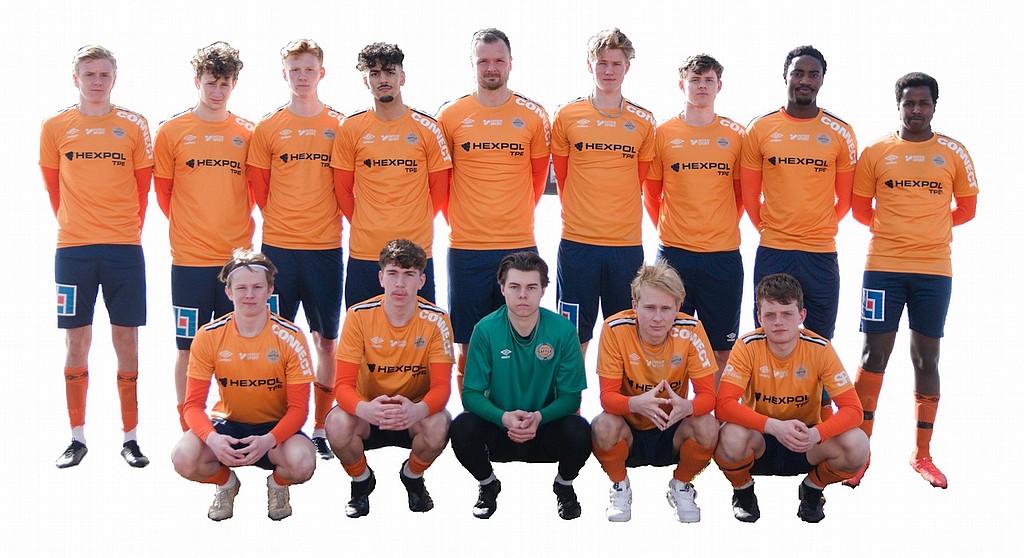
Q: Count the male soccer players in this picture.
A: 14